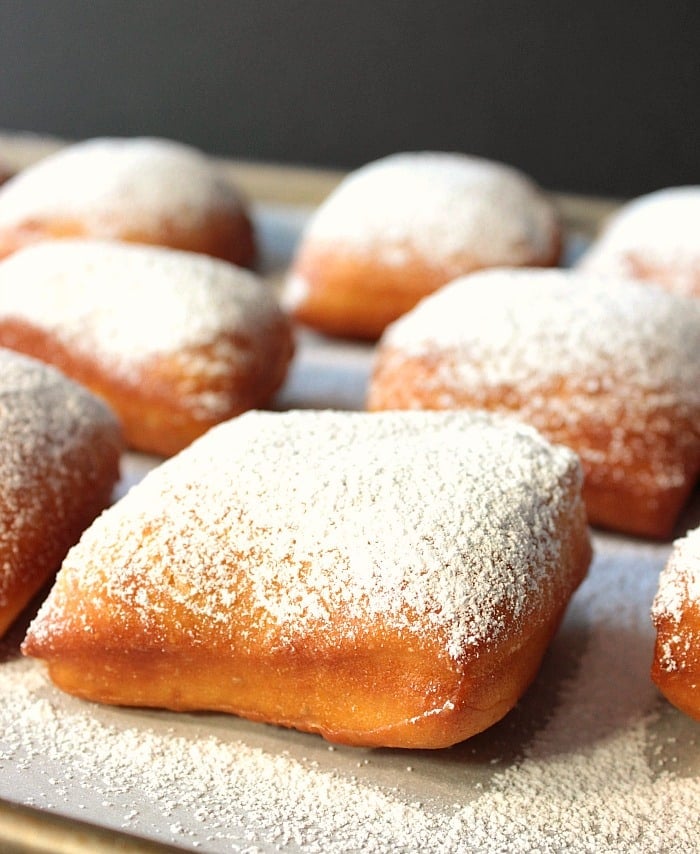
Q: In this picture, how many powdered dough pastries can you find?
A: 8